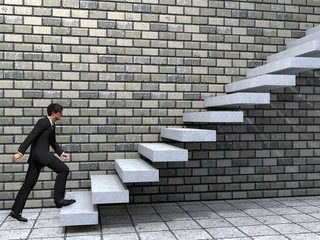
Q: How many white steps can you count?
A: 12